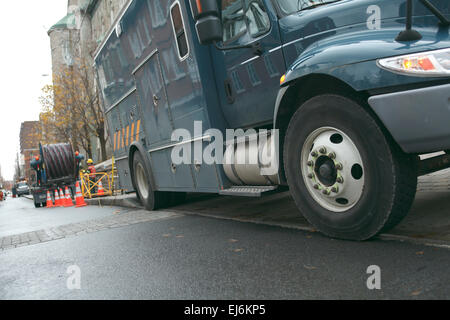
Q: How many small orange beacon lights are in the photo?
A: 2